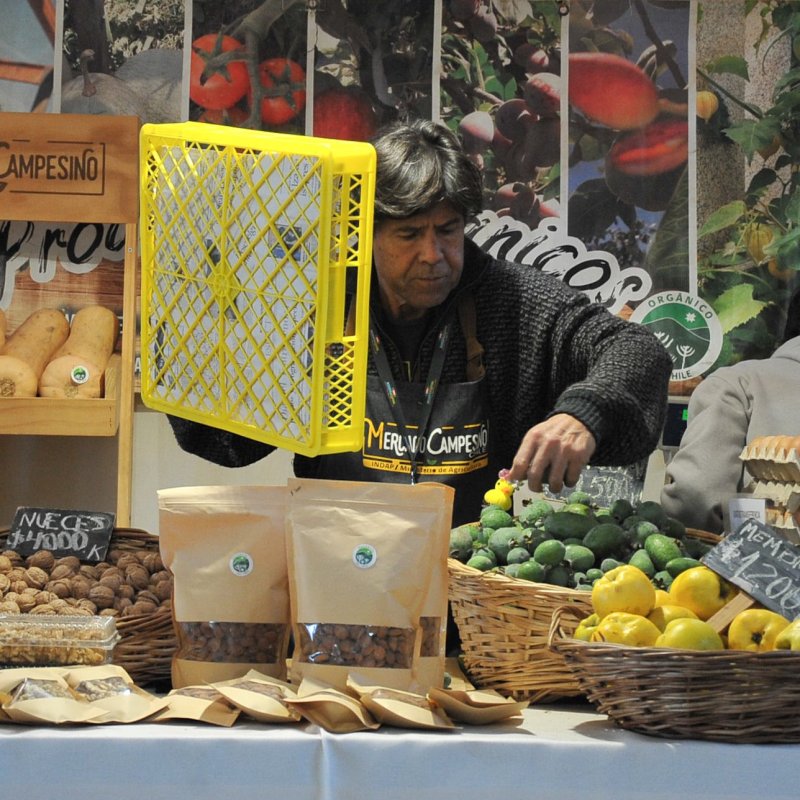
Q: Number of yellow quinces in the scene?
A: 9